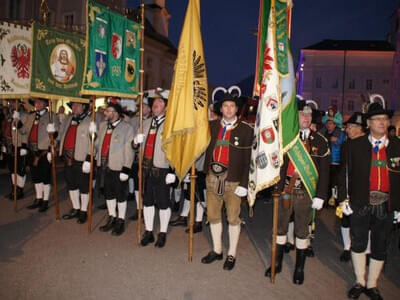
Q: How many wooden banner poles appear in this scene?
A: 6